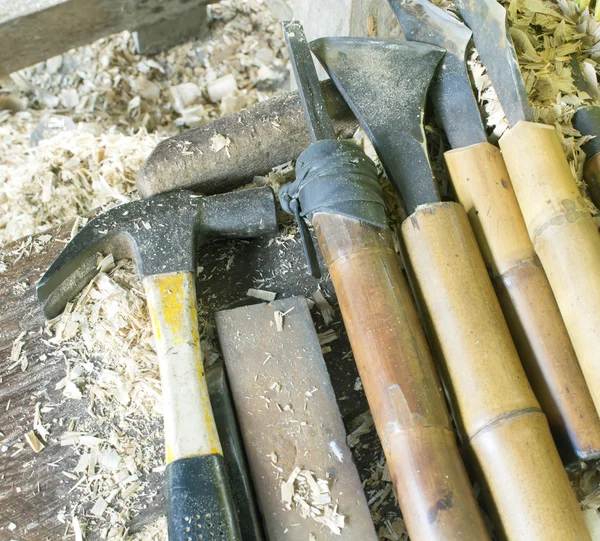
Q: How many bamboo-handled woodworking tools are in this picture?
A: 4